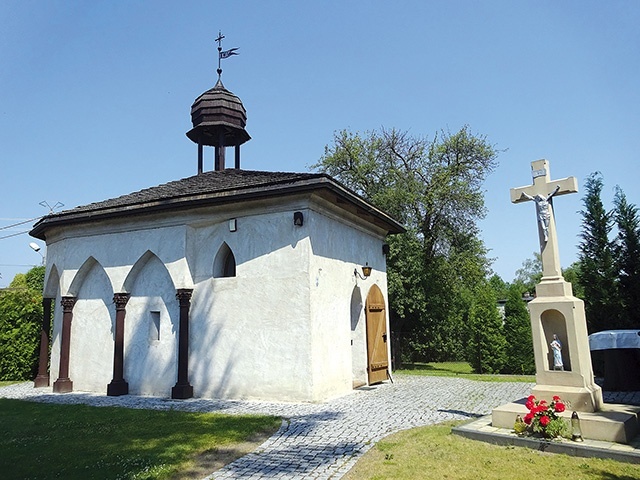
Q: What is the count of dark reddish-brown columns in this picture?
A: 4